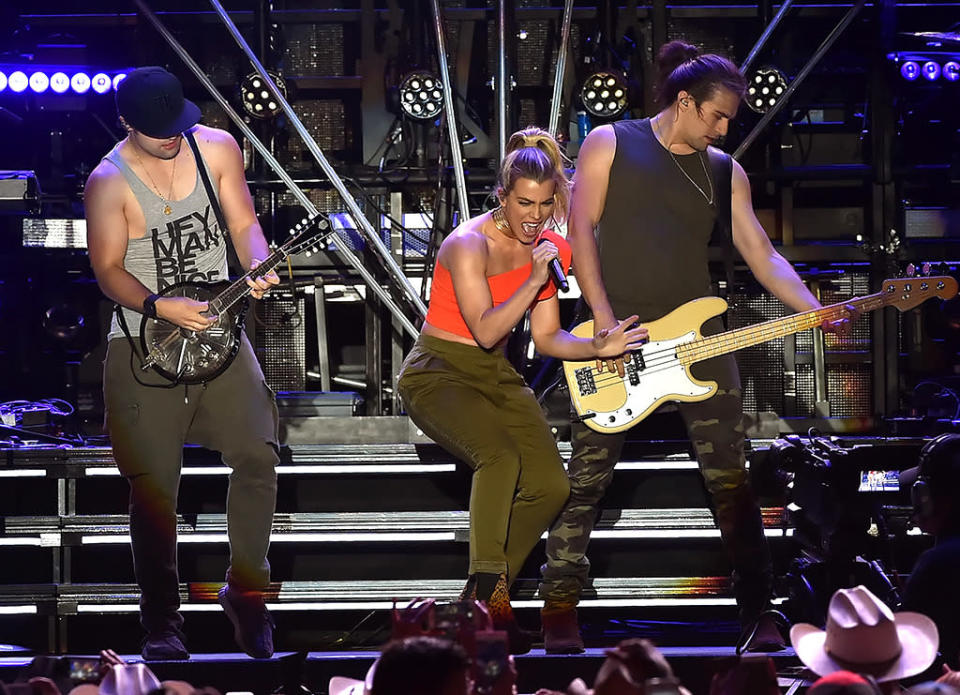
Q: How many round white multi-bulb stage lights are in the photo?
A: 4